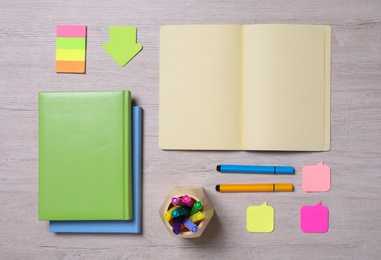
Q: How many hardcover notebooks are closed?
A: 2